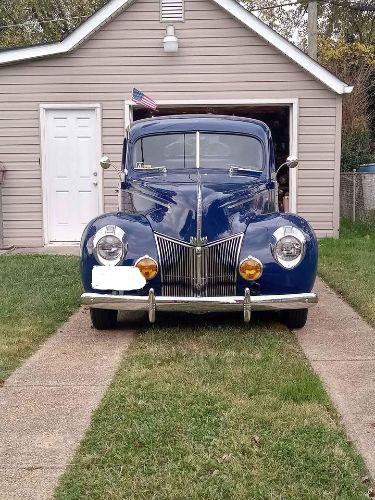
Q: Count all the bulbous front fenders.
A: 2